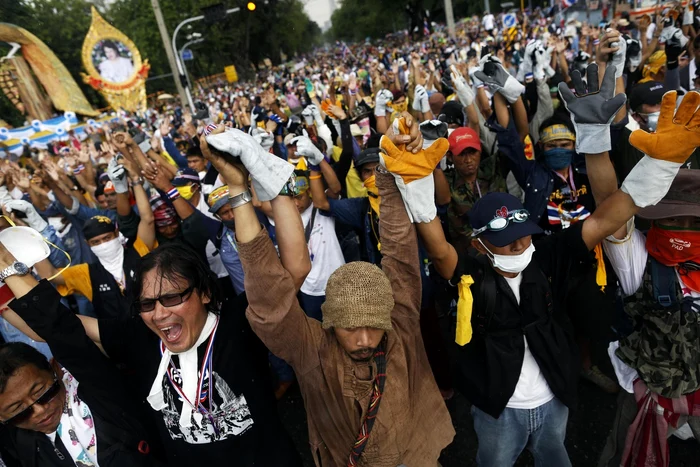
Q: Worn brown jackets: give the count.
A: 1